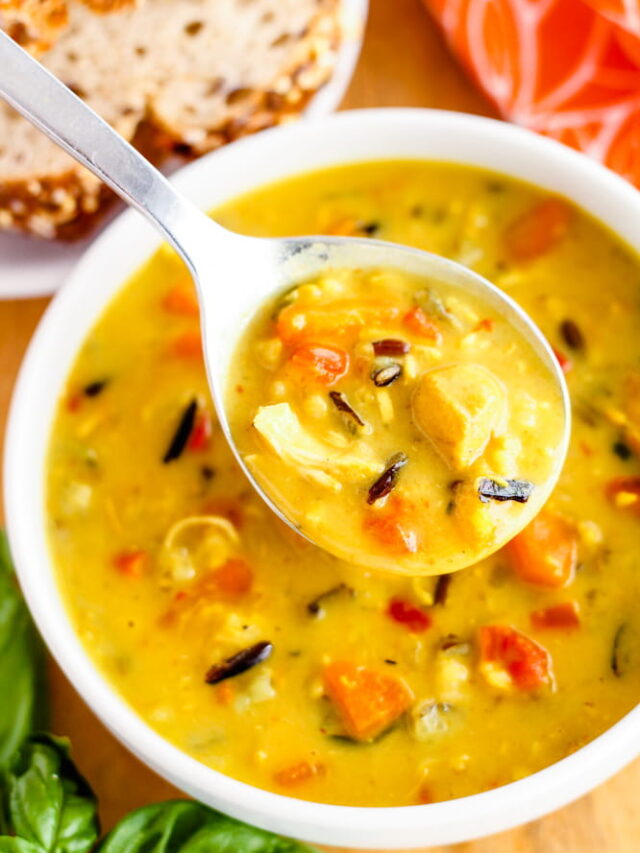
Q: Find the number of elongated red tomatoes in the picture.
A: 0